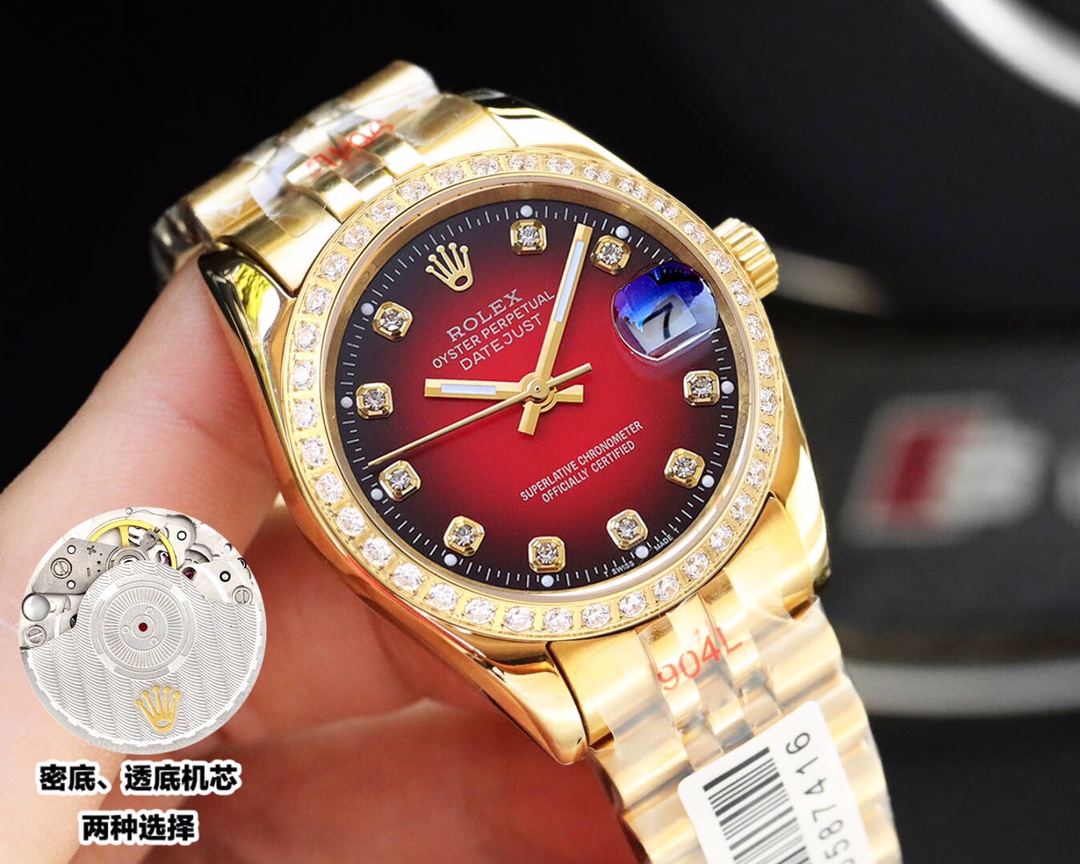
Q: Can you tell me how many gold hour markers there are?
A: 10